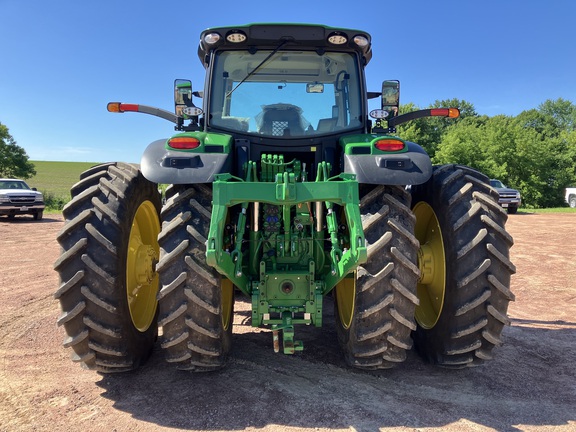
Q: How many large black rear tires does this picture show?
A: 4